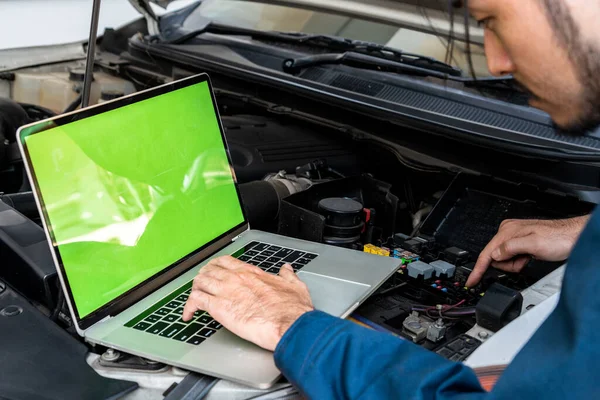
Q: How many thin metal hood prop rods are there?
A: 1